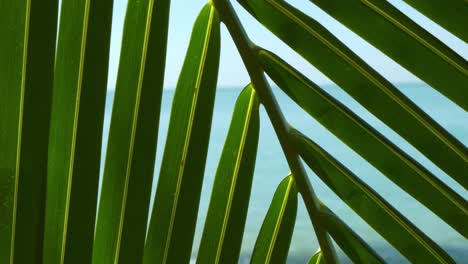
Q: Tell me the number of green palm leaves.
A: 13